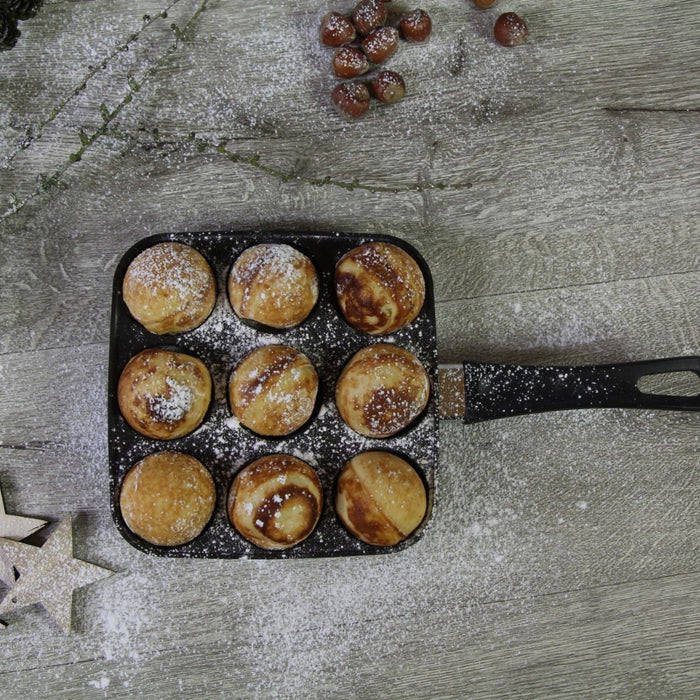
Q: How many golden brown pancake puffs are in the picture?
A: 9